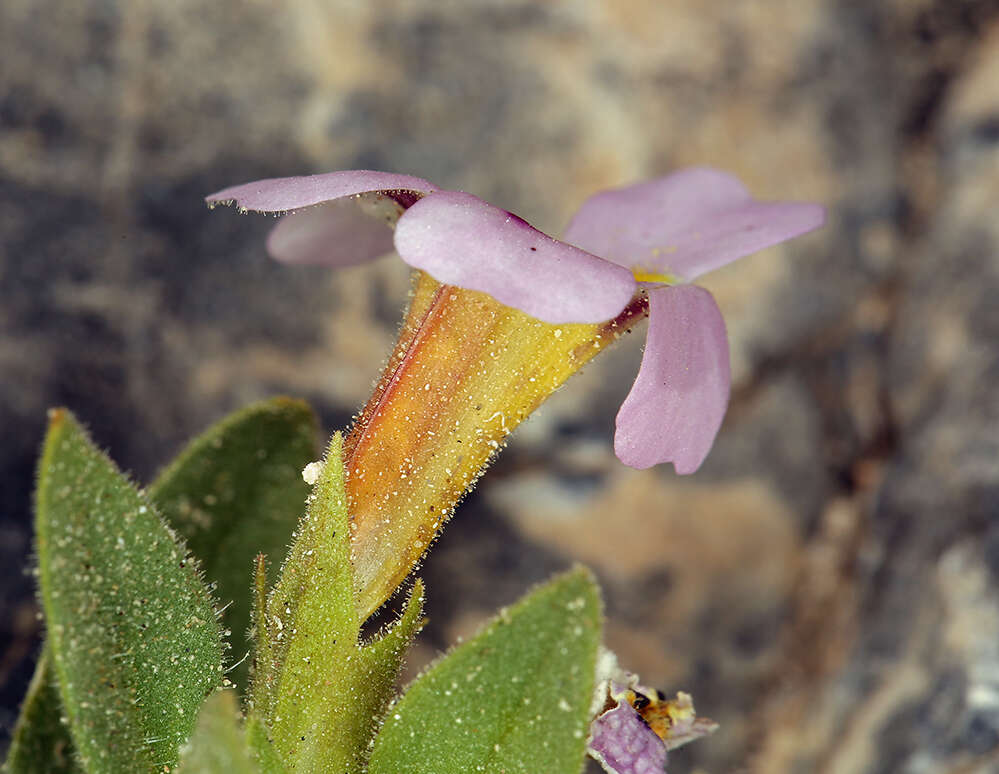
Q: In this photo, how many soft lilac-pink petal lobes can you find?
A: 5